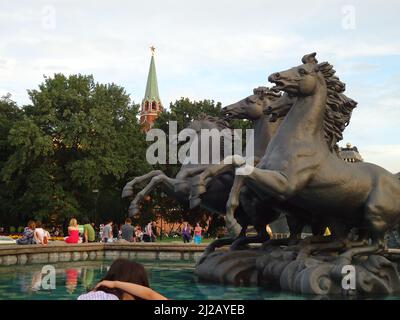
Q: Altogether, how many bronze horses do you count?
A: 4